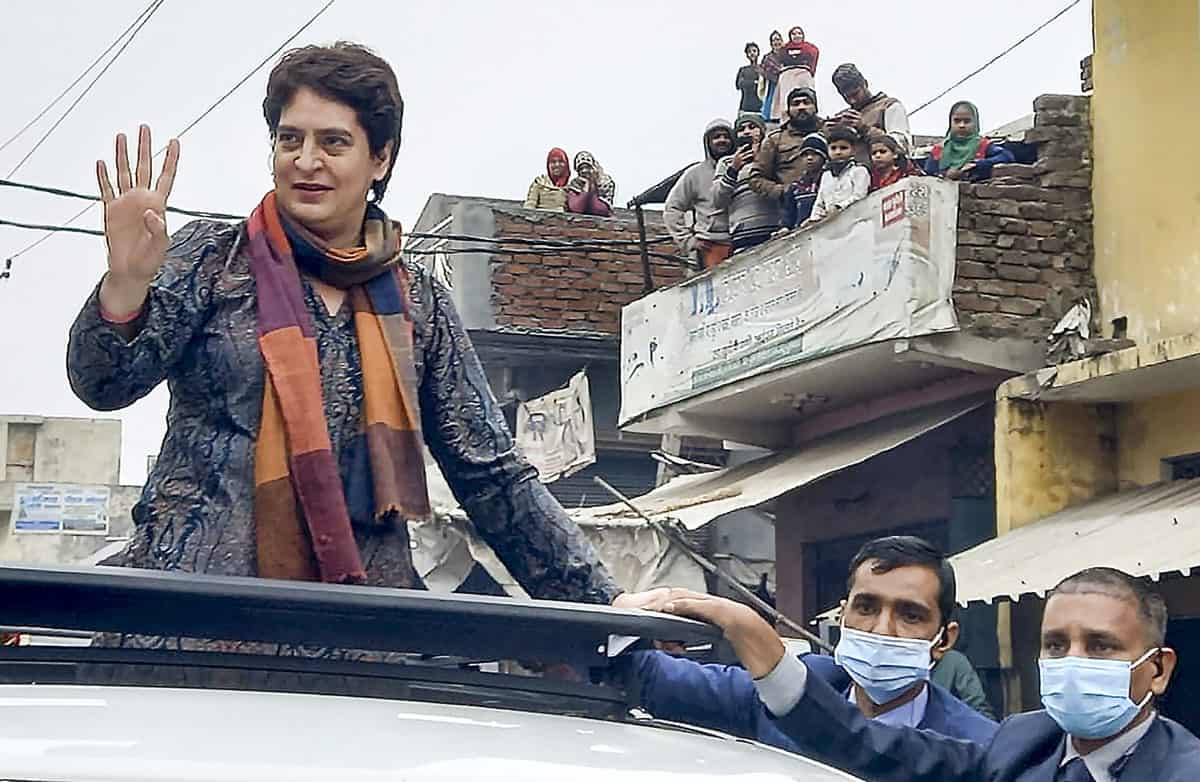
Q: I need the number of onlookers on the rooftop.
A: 13